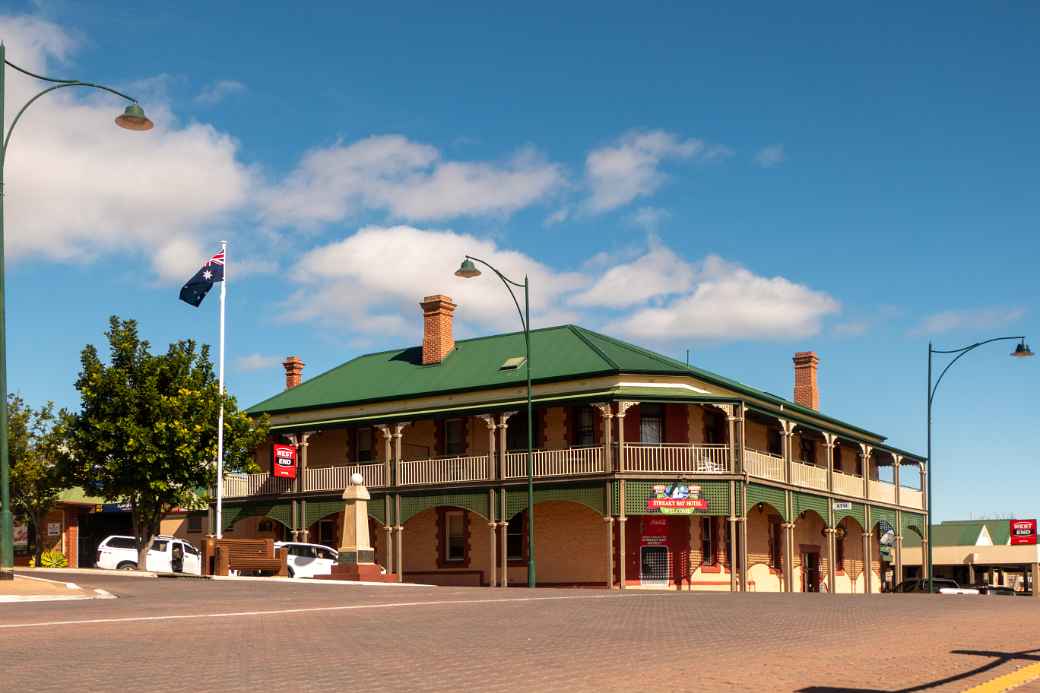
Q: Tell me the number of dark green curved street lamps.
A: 3